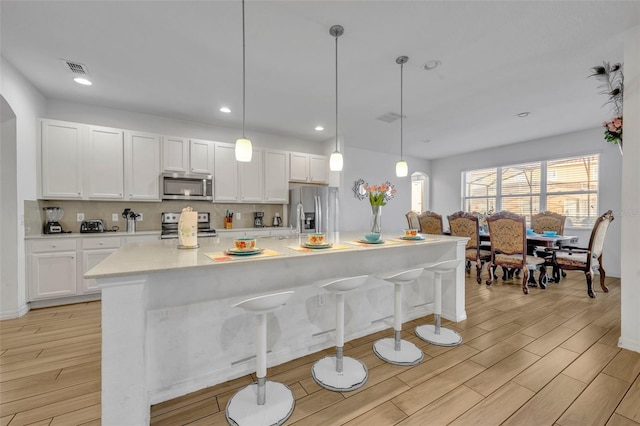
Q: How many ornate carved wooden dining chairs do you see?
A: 6